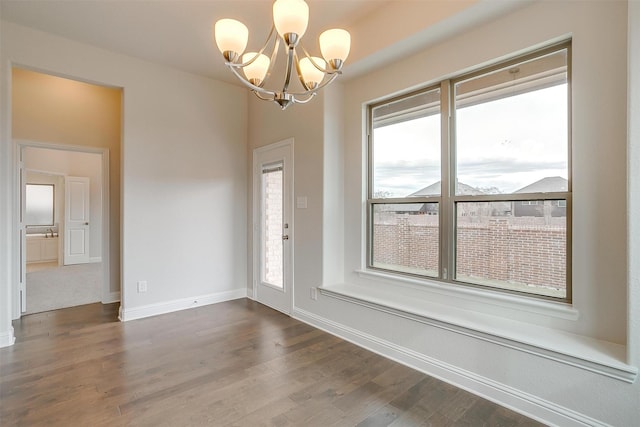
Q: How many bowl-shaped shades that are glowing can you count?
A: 5